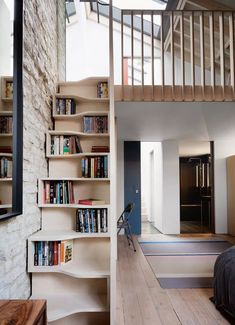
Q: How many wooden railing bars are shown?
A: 12